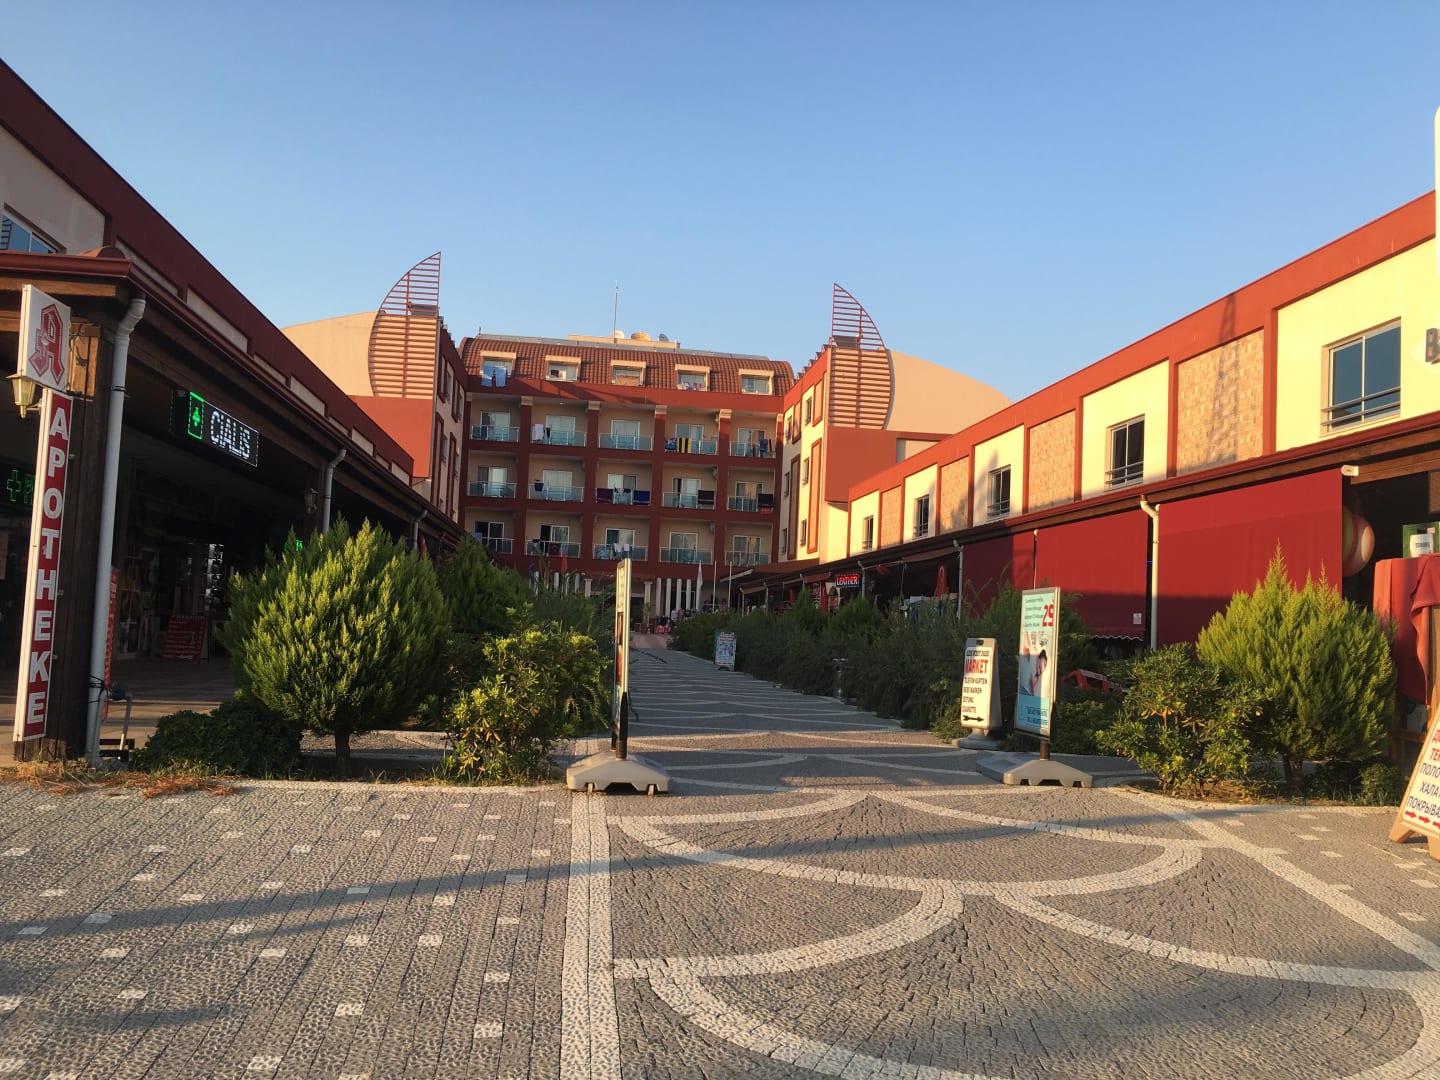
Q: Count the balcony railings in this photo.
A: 15